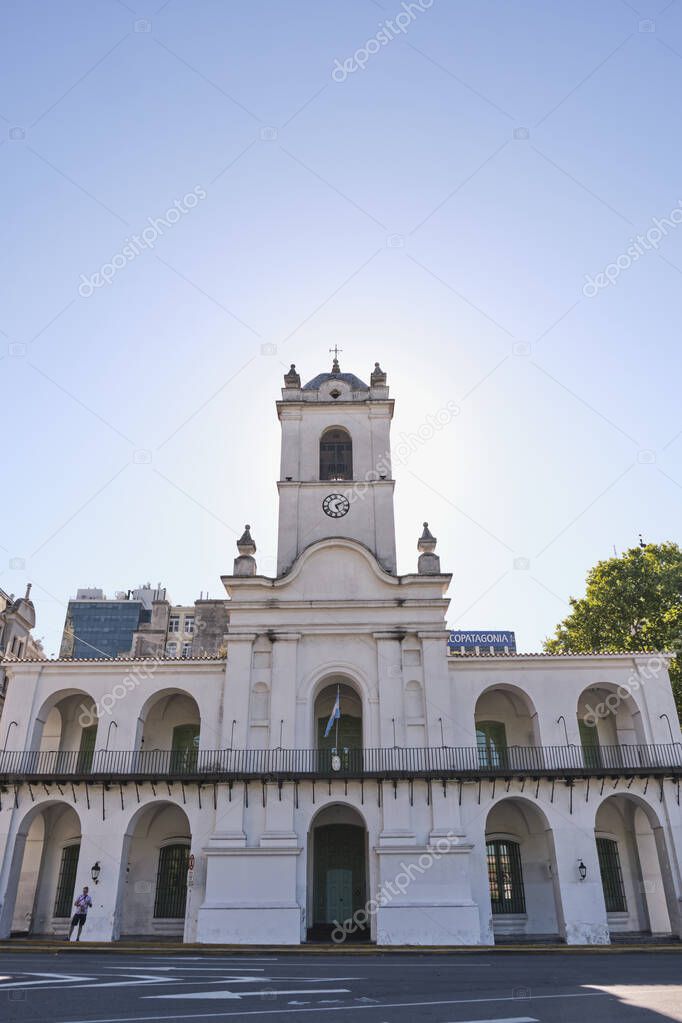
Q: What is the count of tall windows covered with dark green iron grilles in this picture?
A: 4